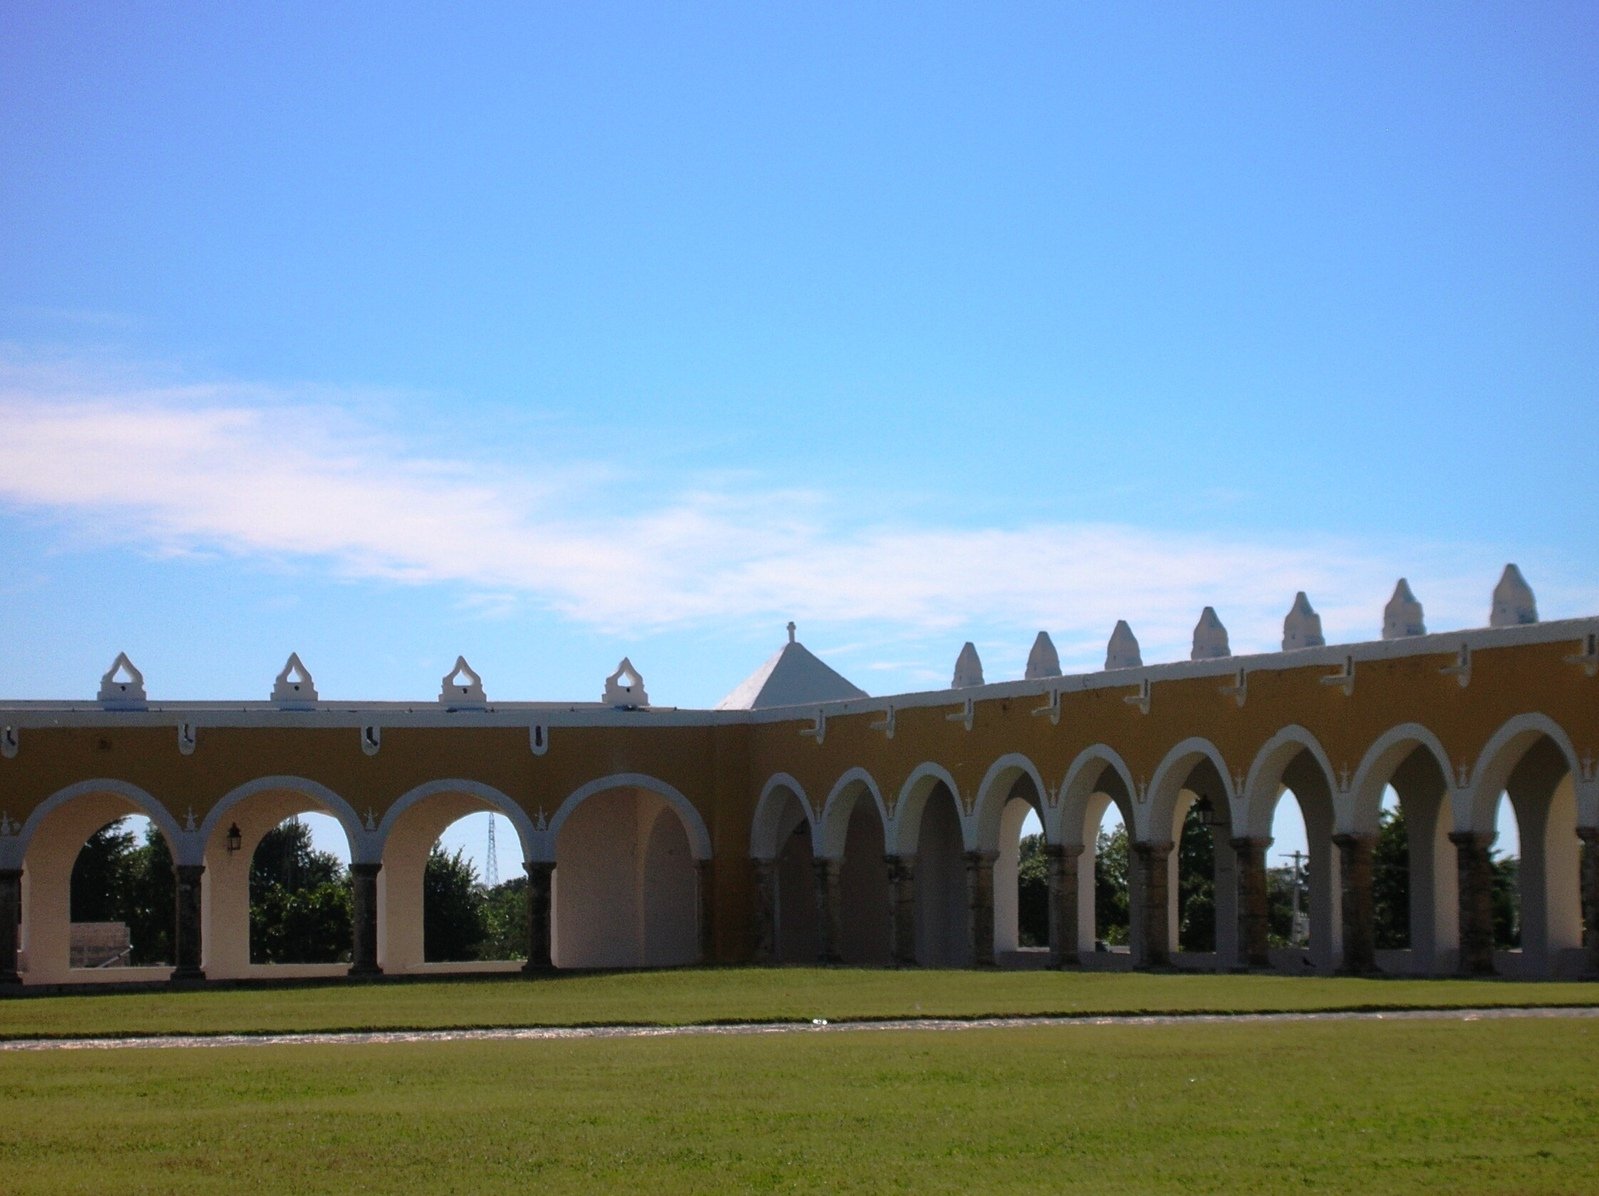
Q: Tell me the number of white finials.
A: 11